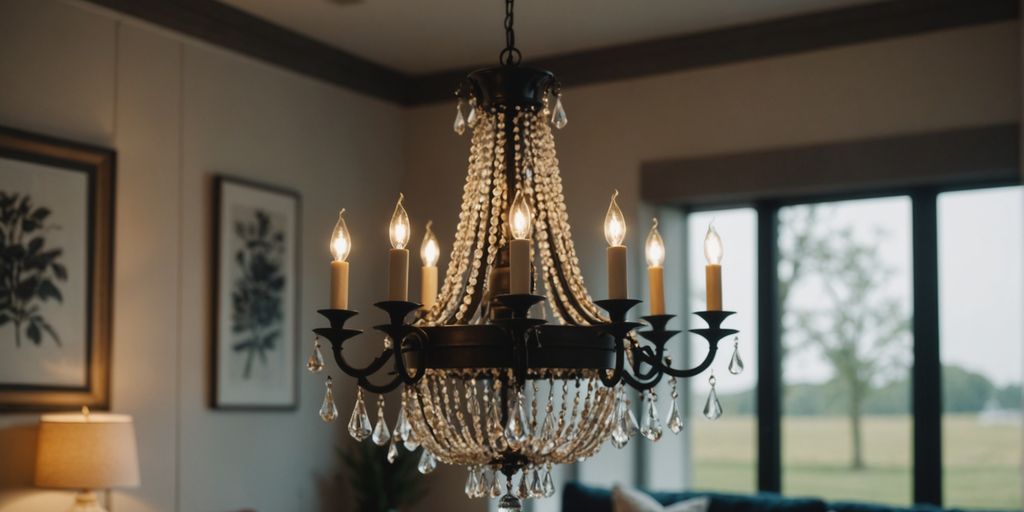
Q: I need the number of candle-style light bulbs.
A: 7